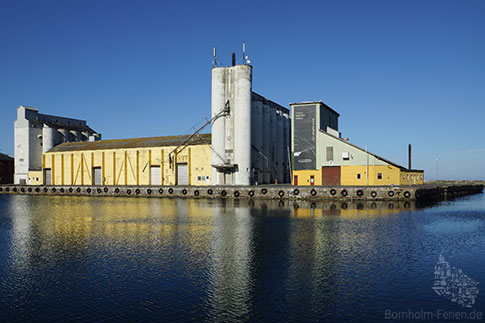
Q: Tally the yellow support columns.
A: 14